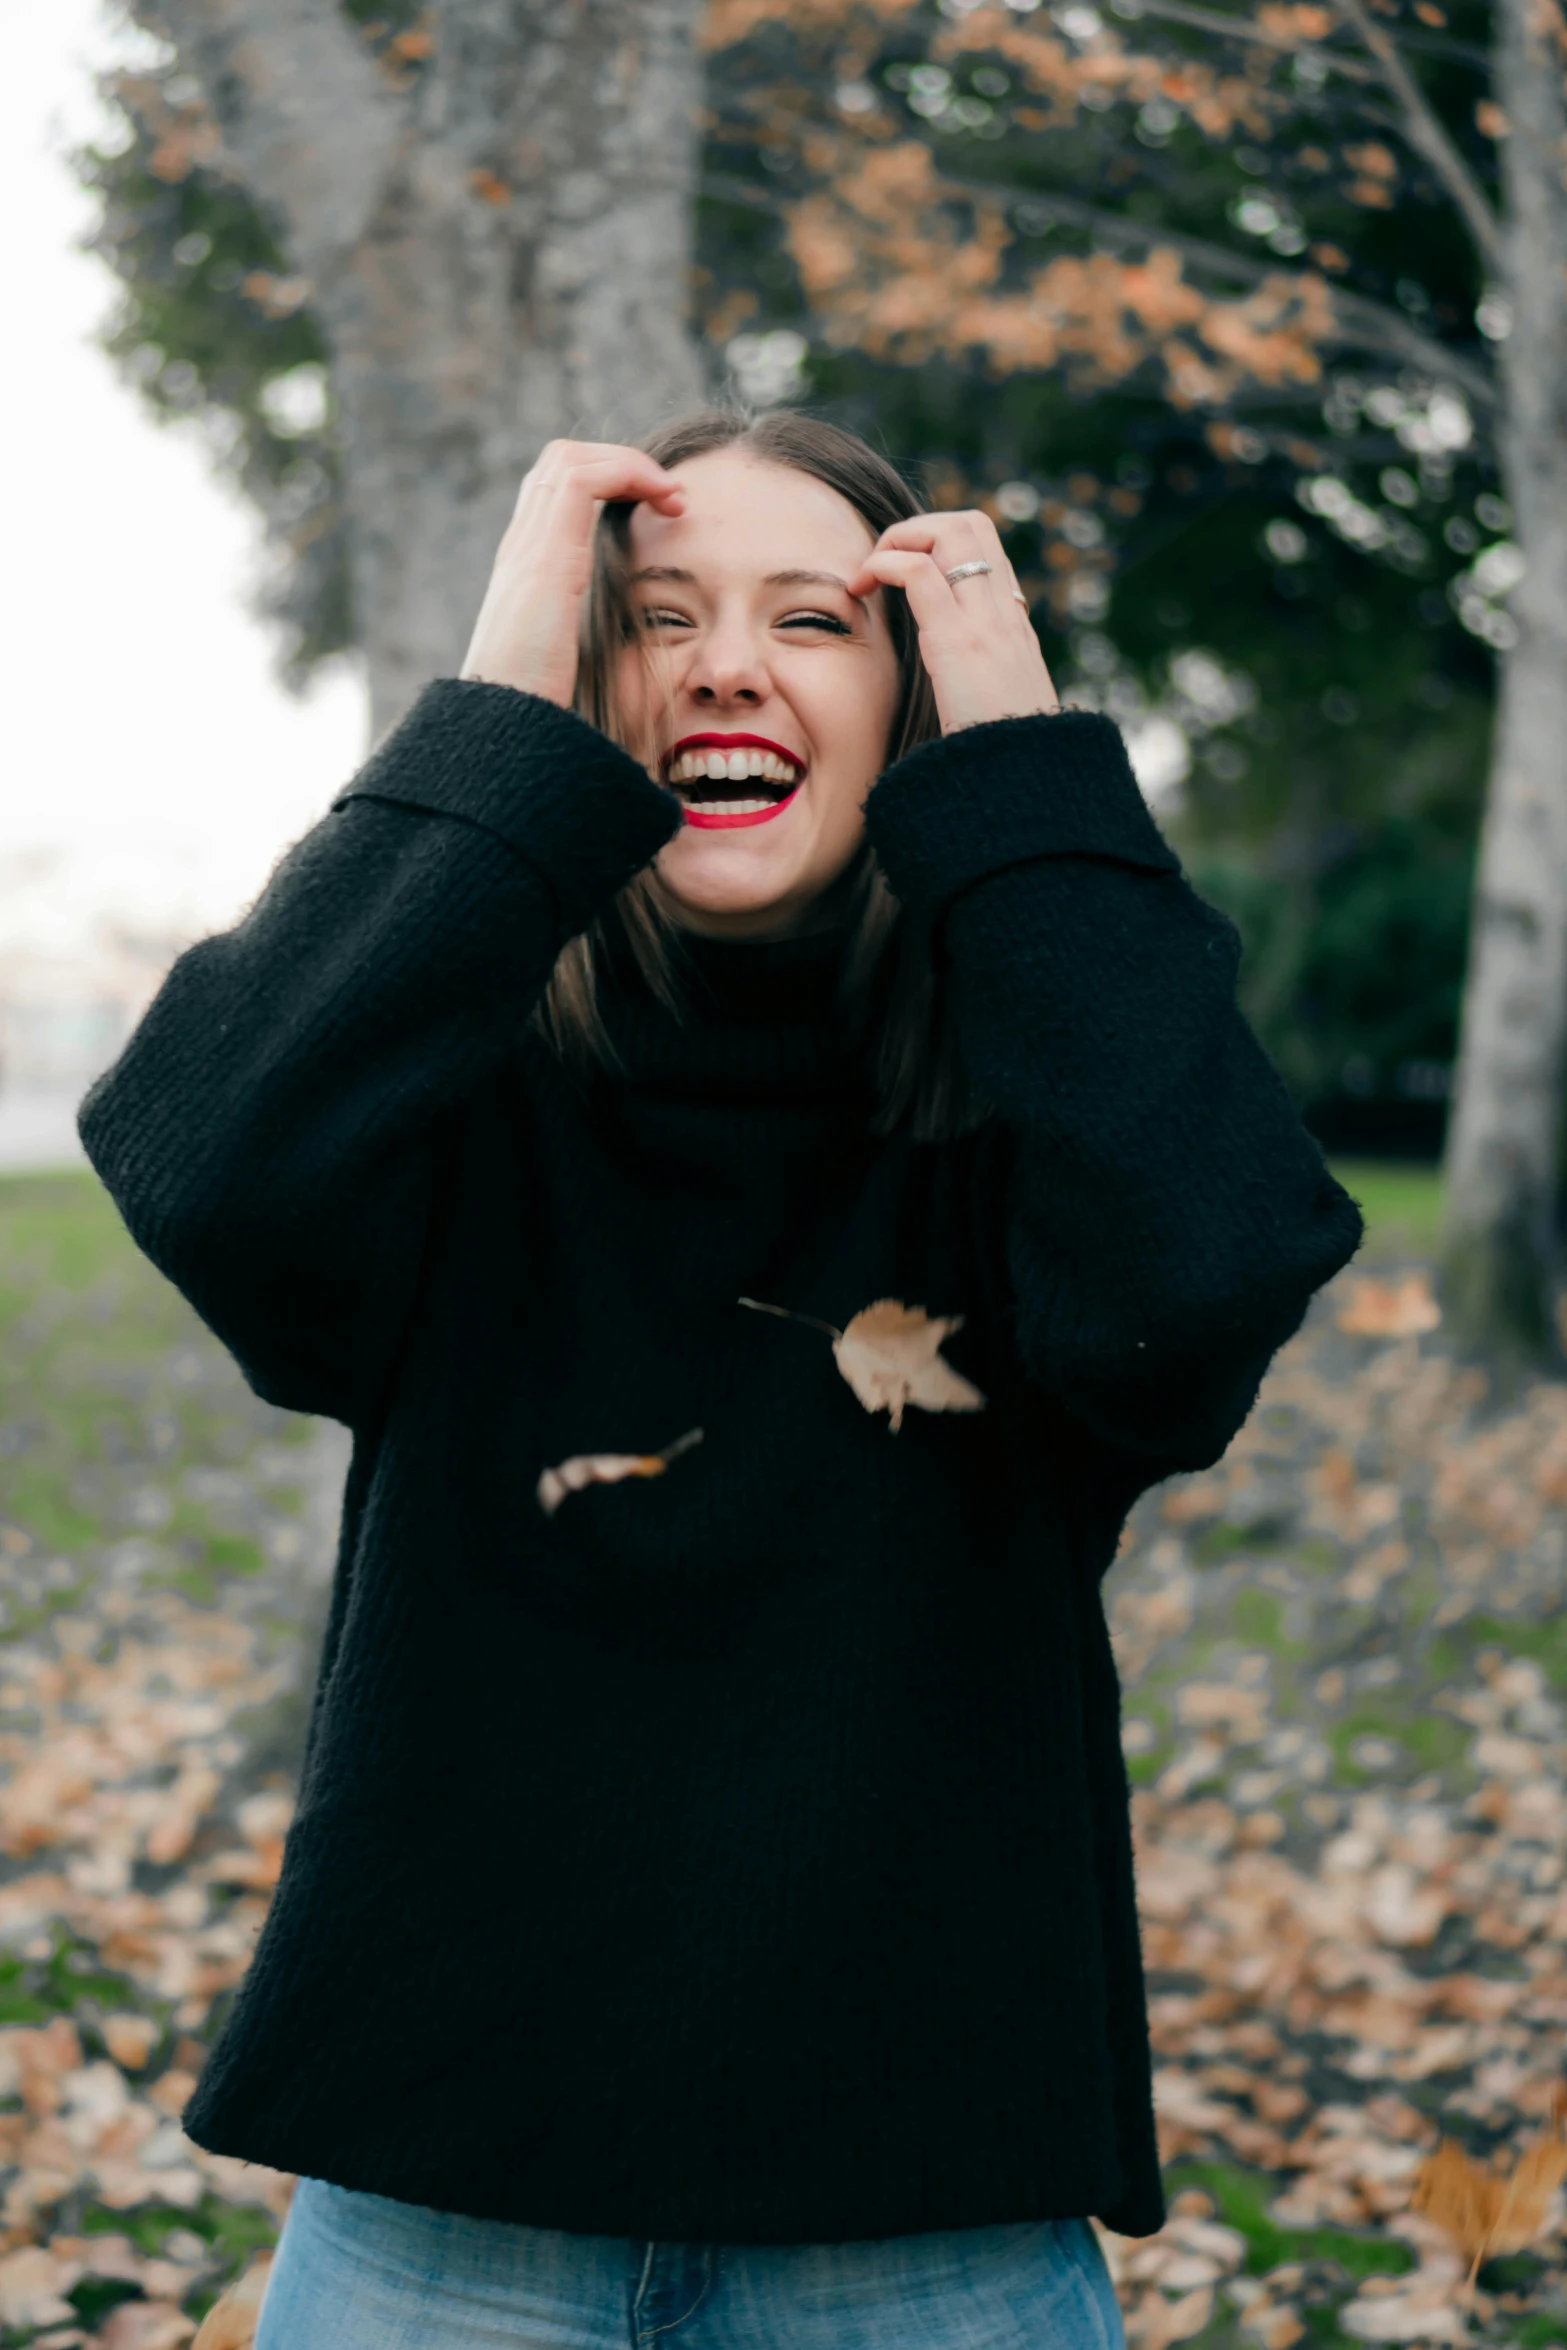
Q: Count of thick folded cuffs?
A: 2